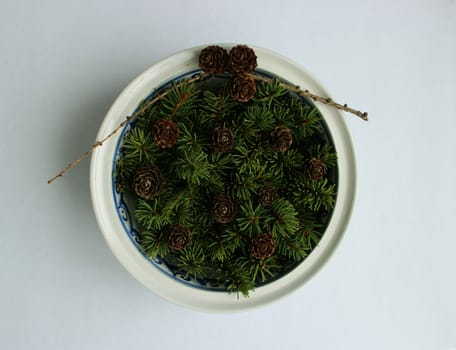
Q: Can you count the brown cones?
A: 12